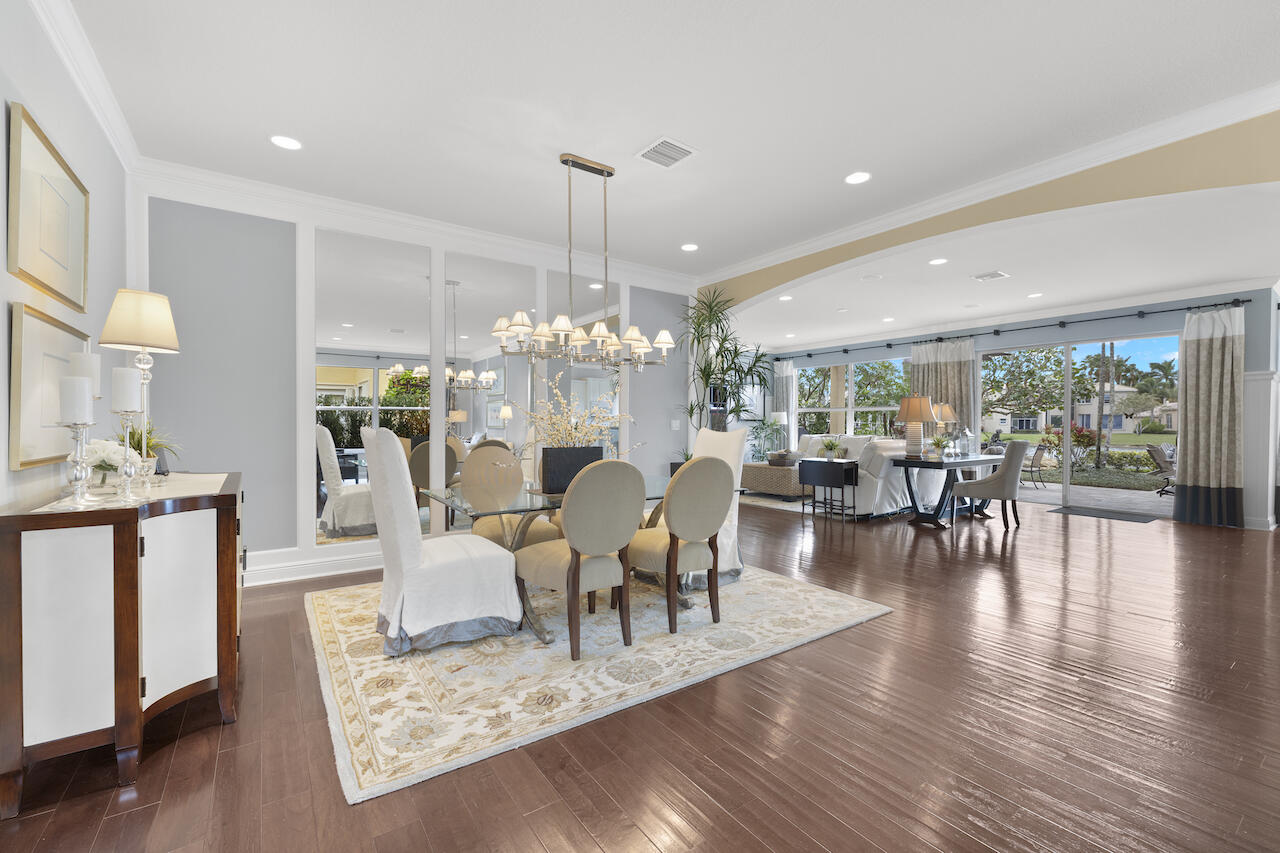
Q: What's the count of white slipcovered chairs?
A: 2